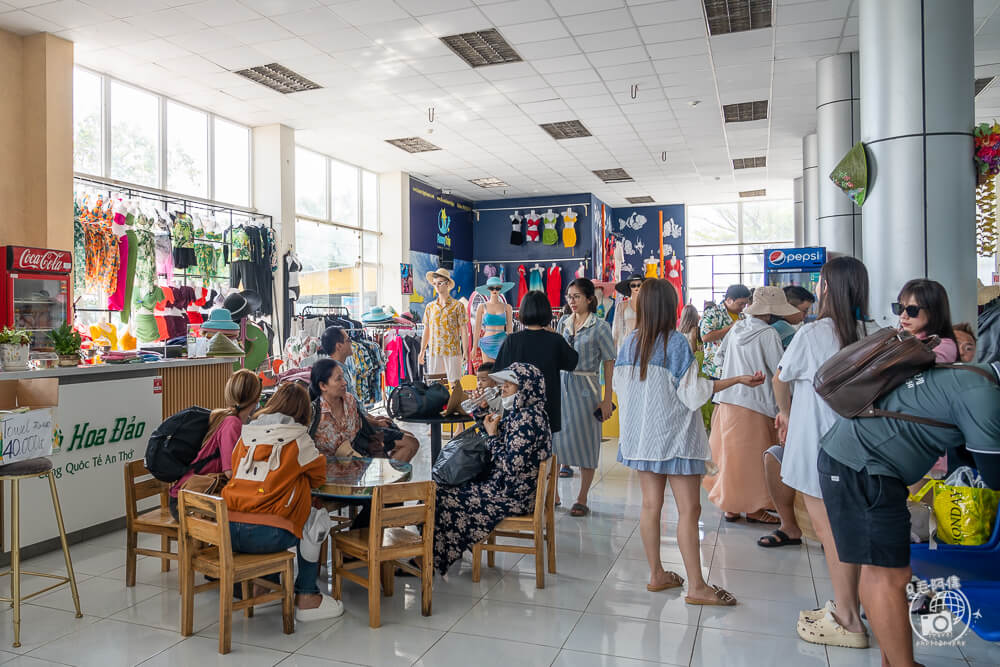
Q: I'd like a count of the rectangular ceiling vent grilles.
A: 12